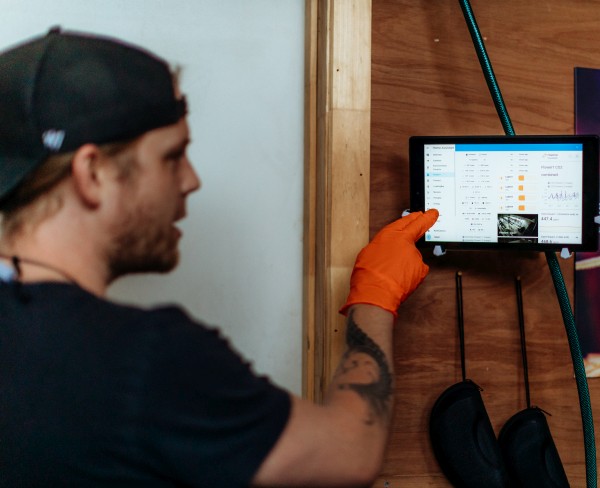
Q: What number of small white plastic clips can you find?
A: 4